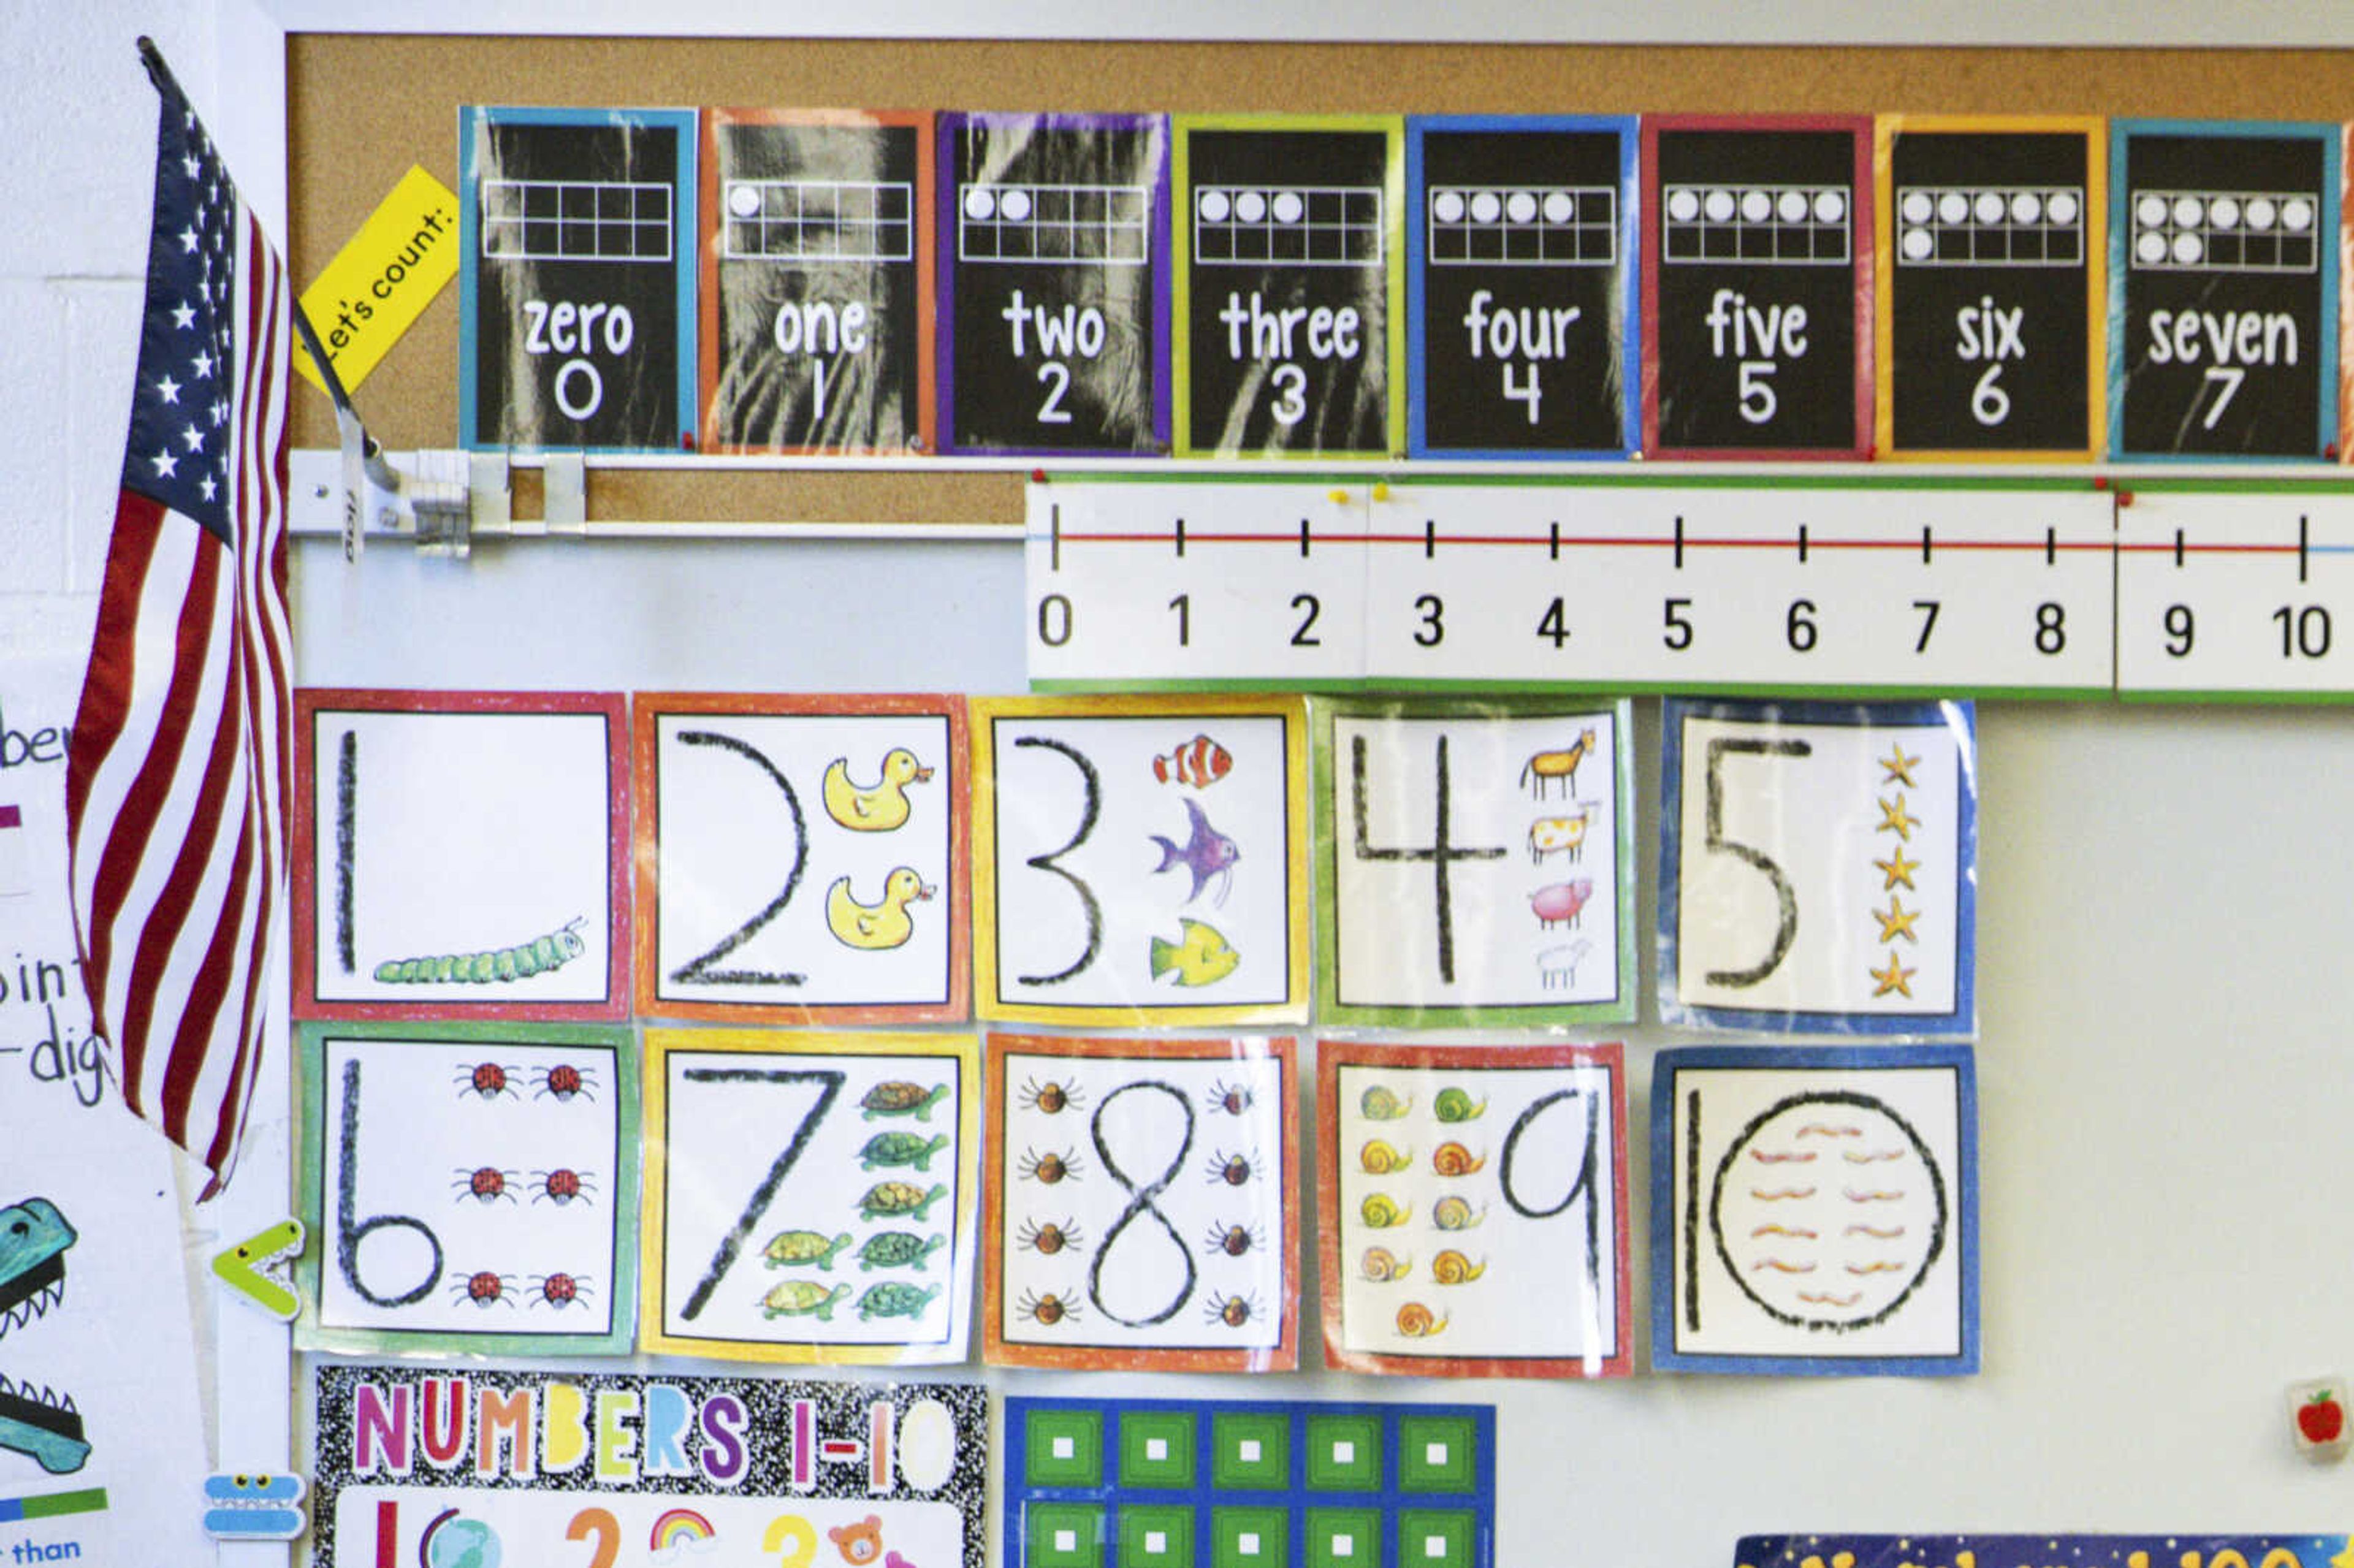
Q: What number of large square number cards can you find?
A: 10